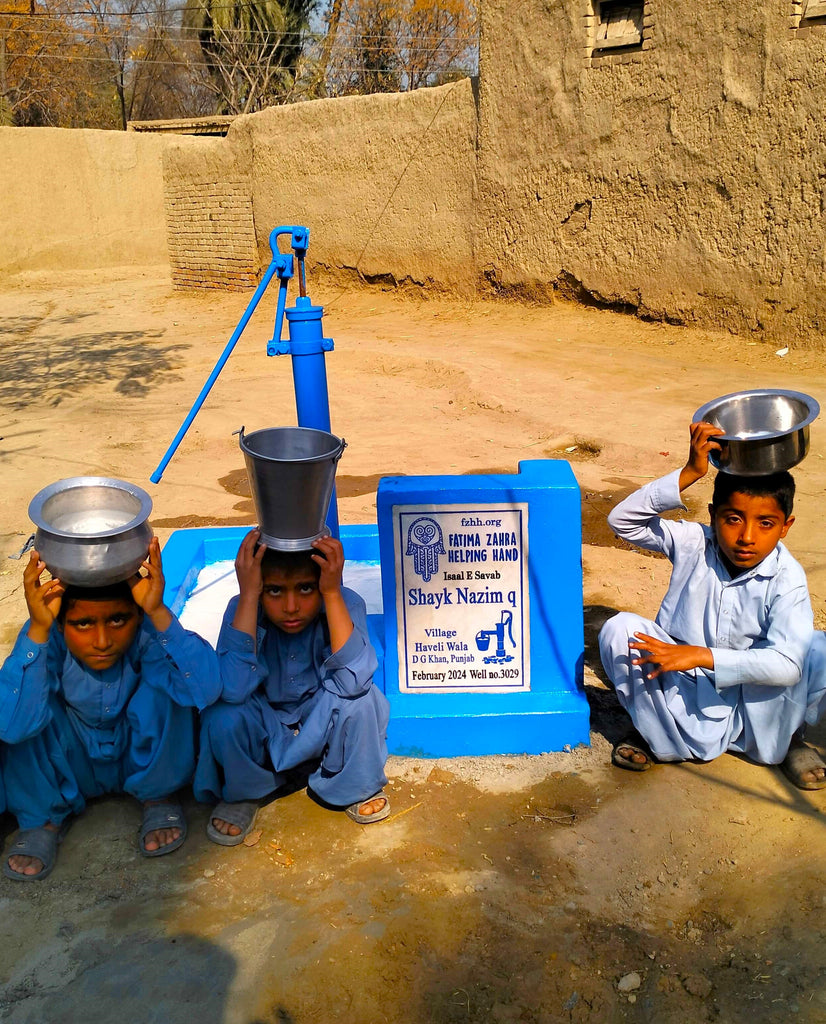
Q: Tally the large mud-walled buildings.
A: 1